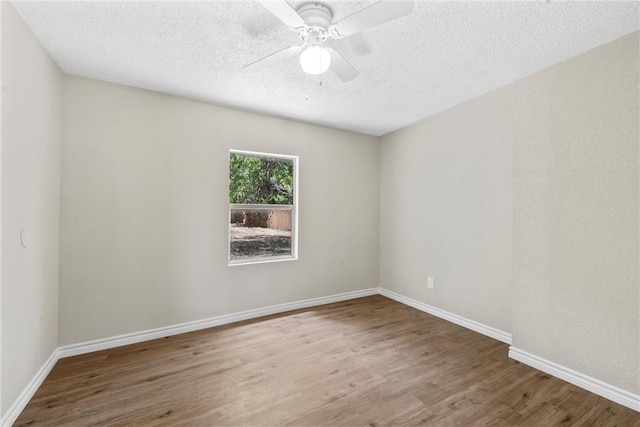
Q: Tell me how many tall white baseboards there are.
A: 4